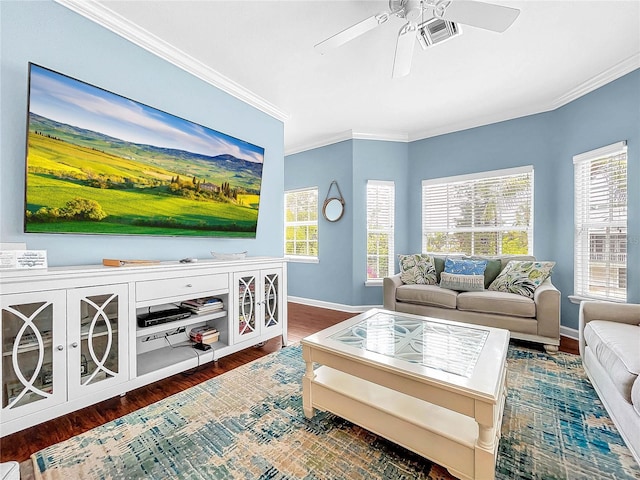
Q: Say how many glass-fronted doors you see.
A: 4